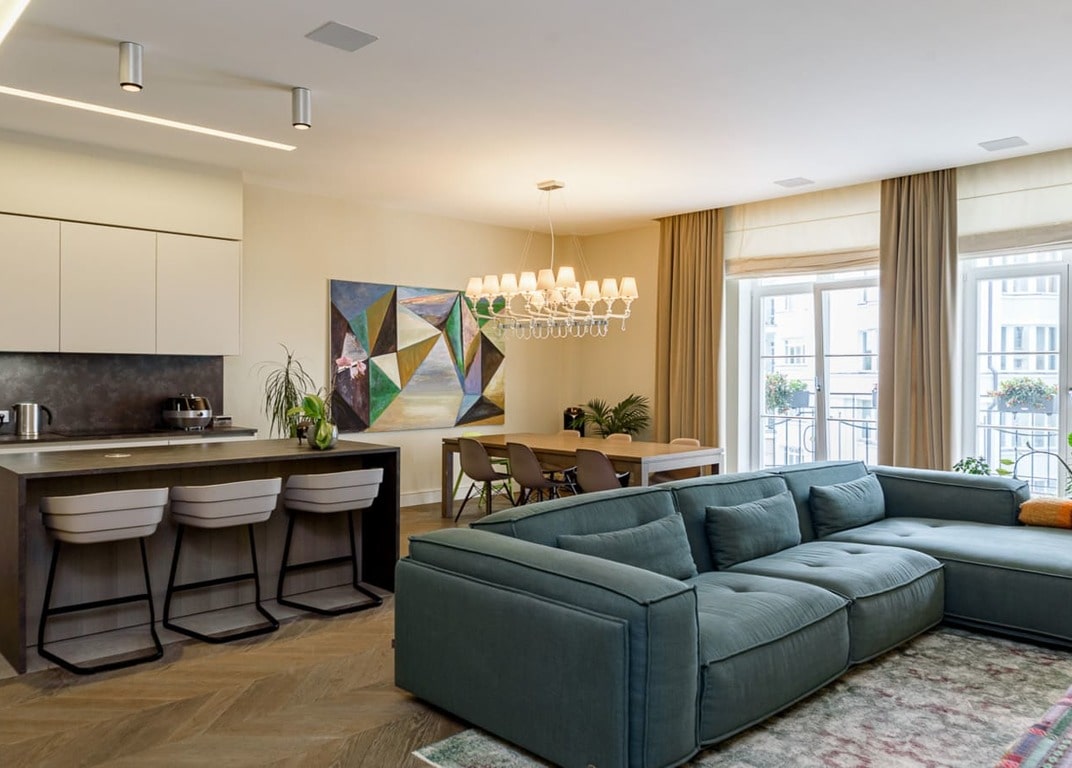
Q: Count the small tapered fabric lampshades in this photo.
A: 12